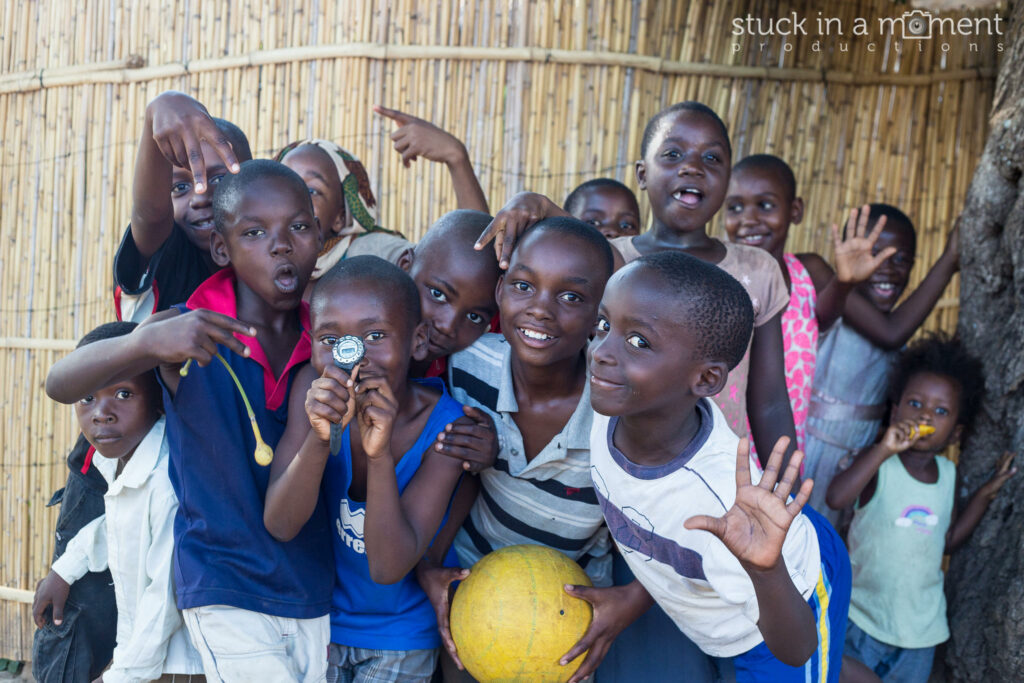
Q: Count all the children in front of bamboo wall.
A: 13